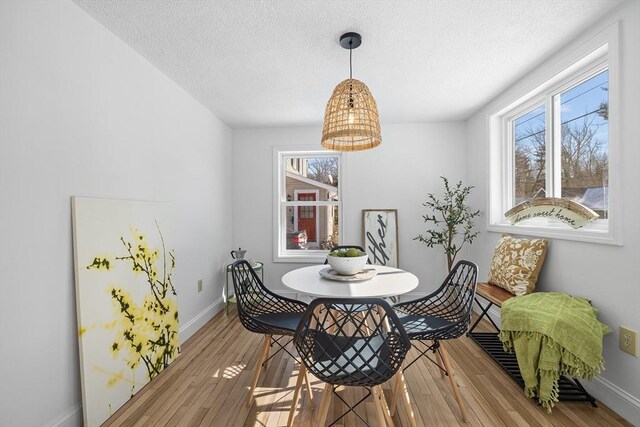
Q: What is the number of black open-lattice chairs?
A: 4